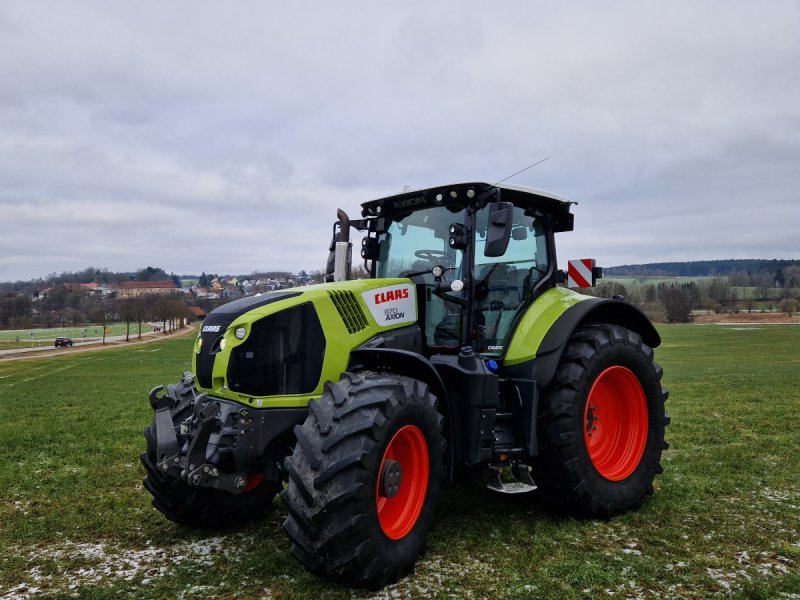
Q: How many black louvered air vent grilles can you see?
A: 1